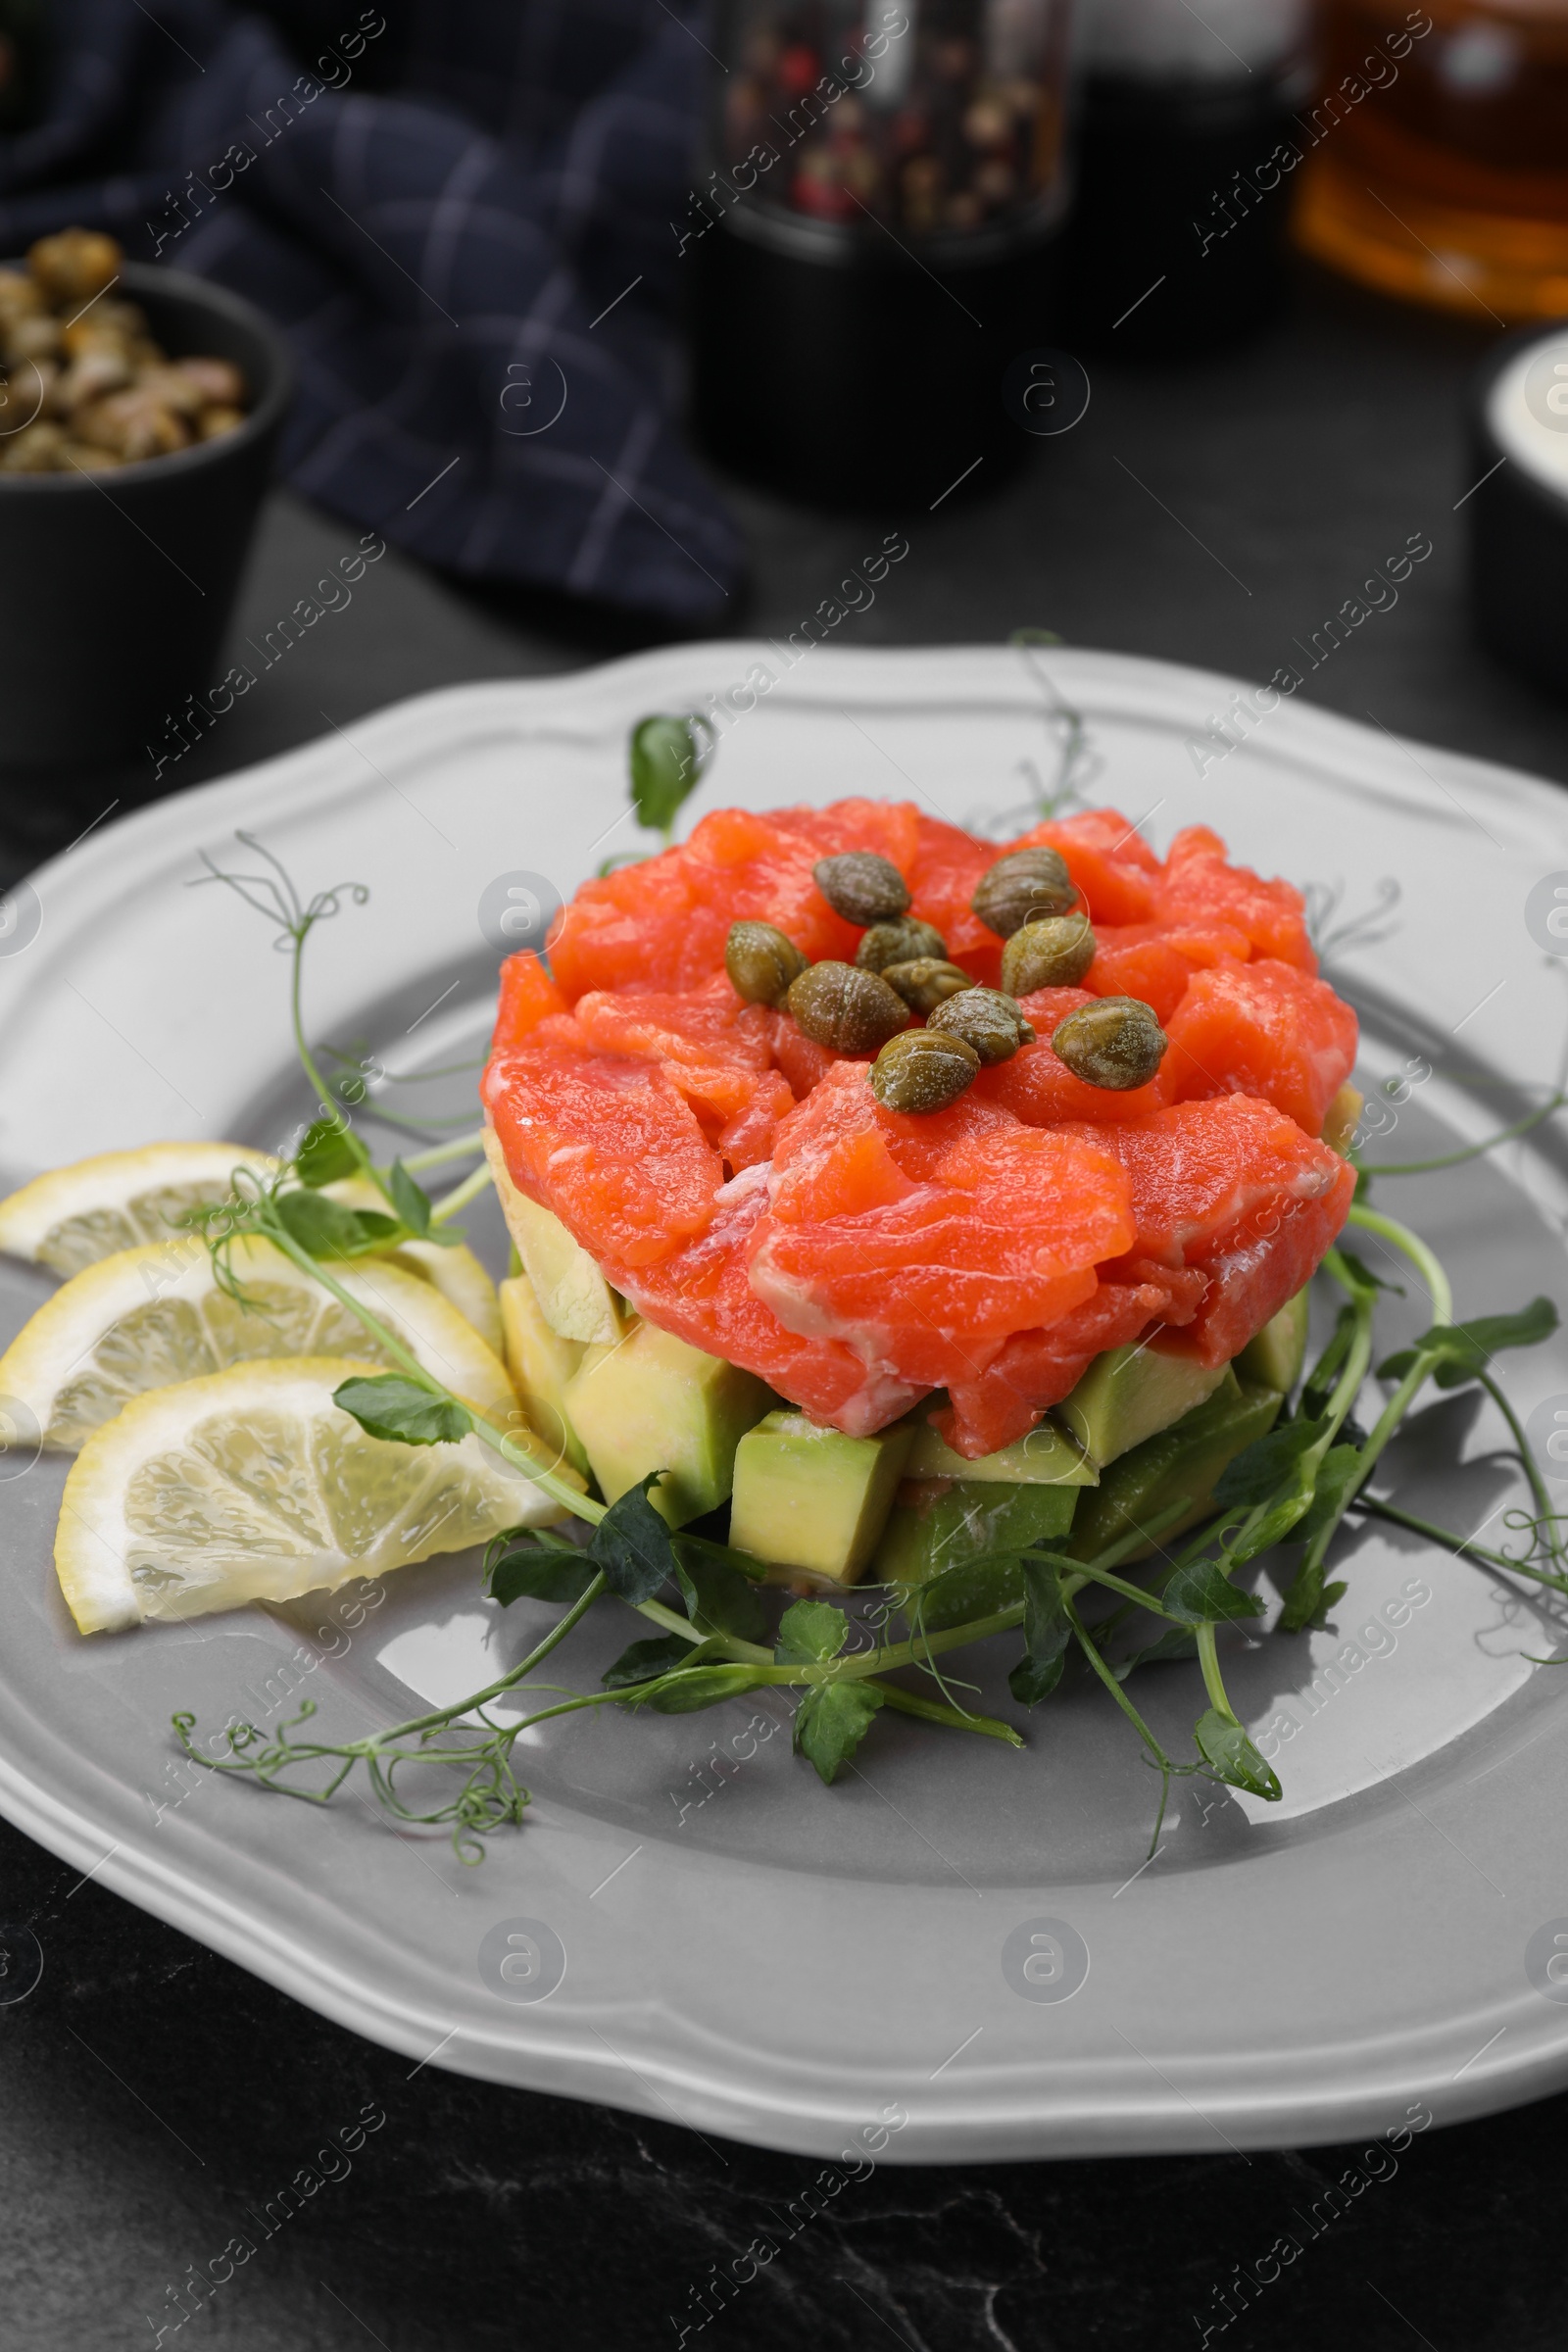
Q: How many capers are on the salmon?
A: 10